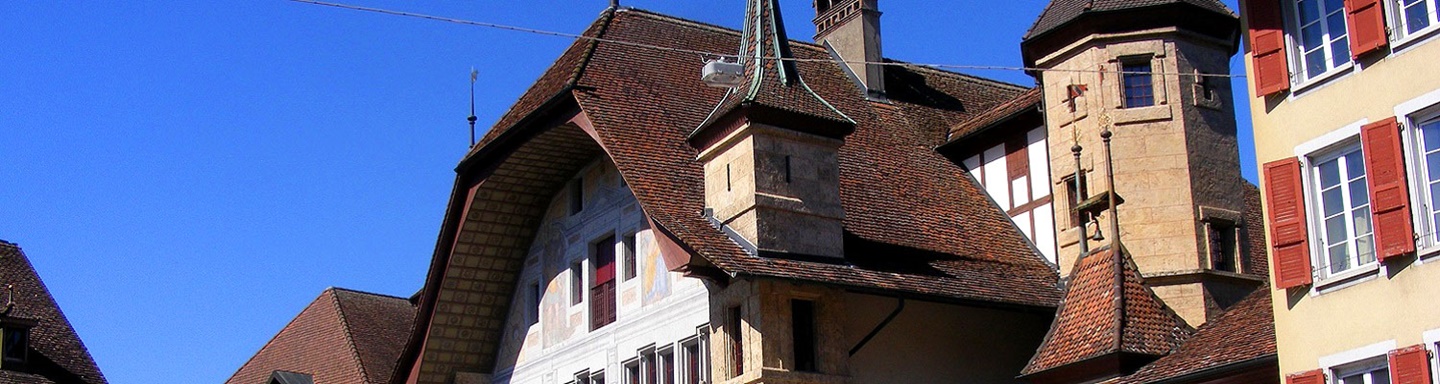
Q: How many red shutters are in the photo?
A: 6